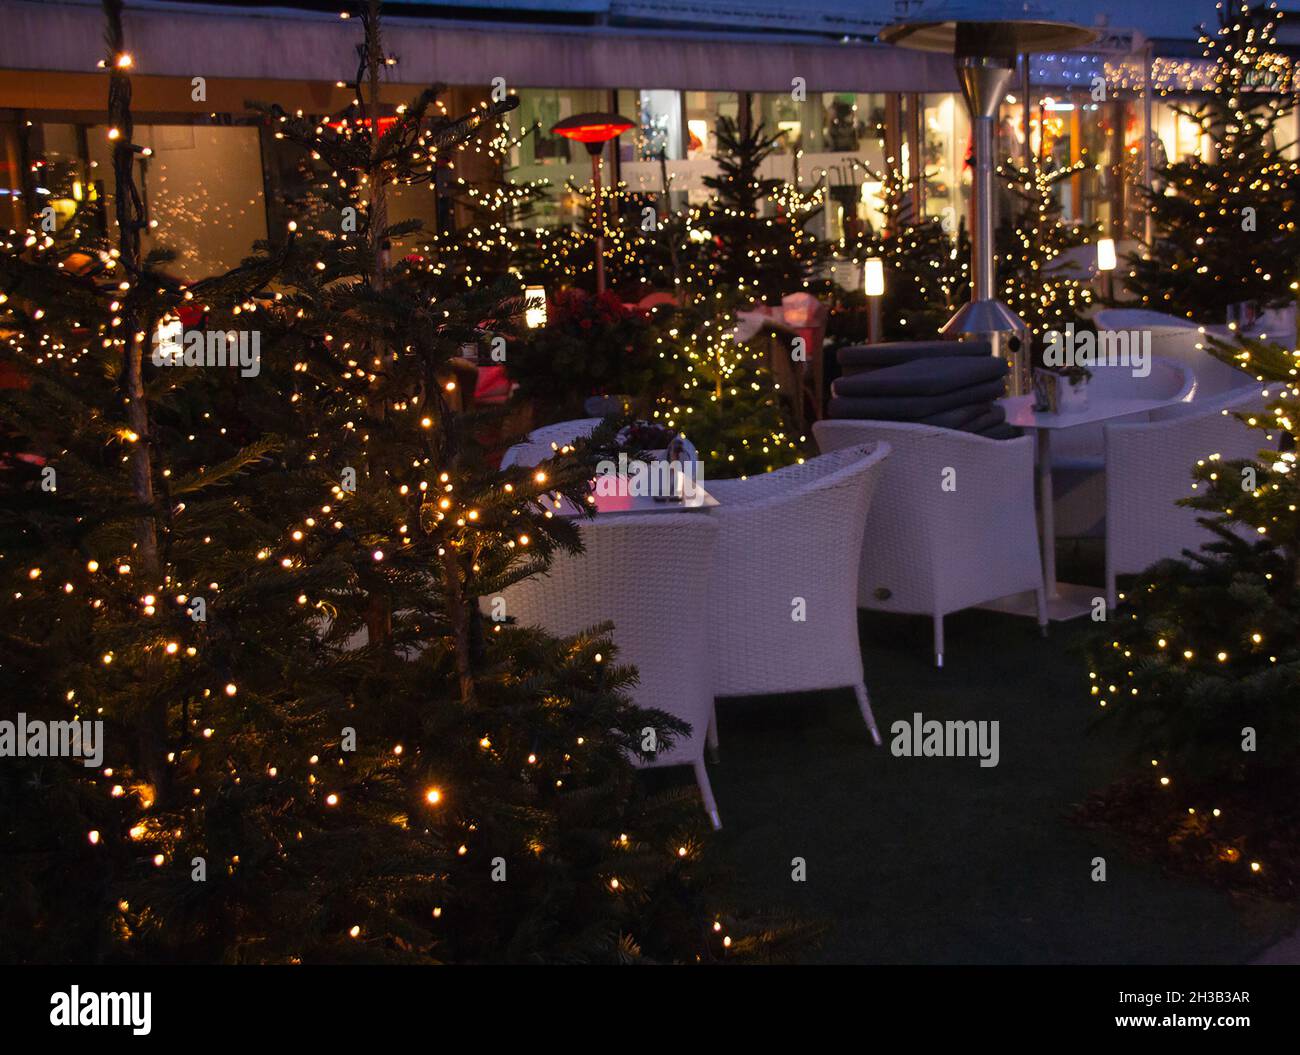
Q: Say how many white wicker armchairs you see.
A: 7